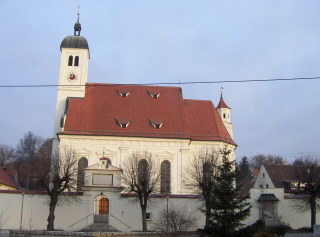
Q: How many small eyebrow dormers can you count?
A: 4